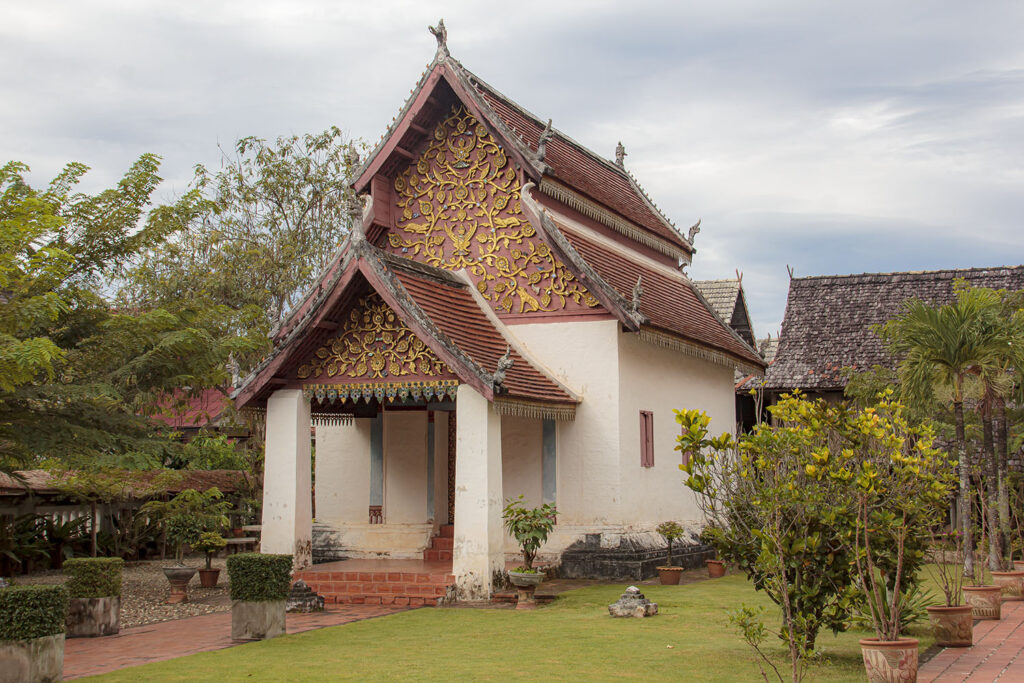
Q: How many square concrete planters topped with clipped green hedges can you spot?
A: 3